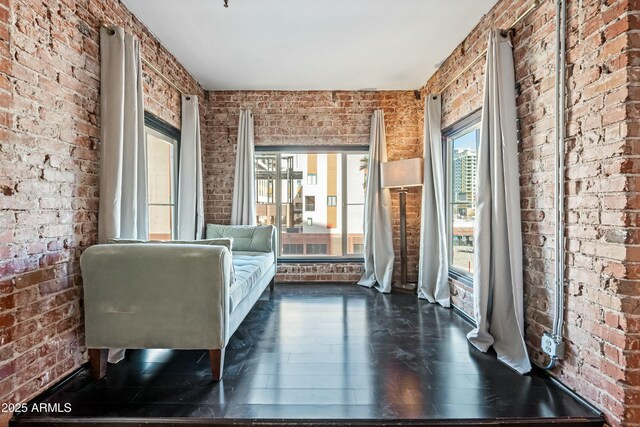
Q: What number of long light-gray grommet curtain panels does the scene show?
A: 6